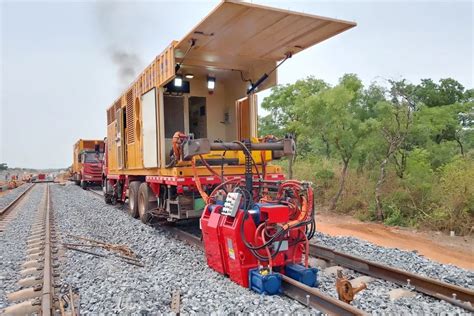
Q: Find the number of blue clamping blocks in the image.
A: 2